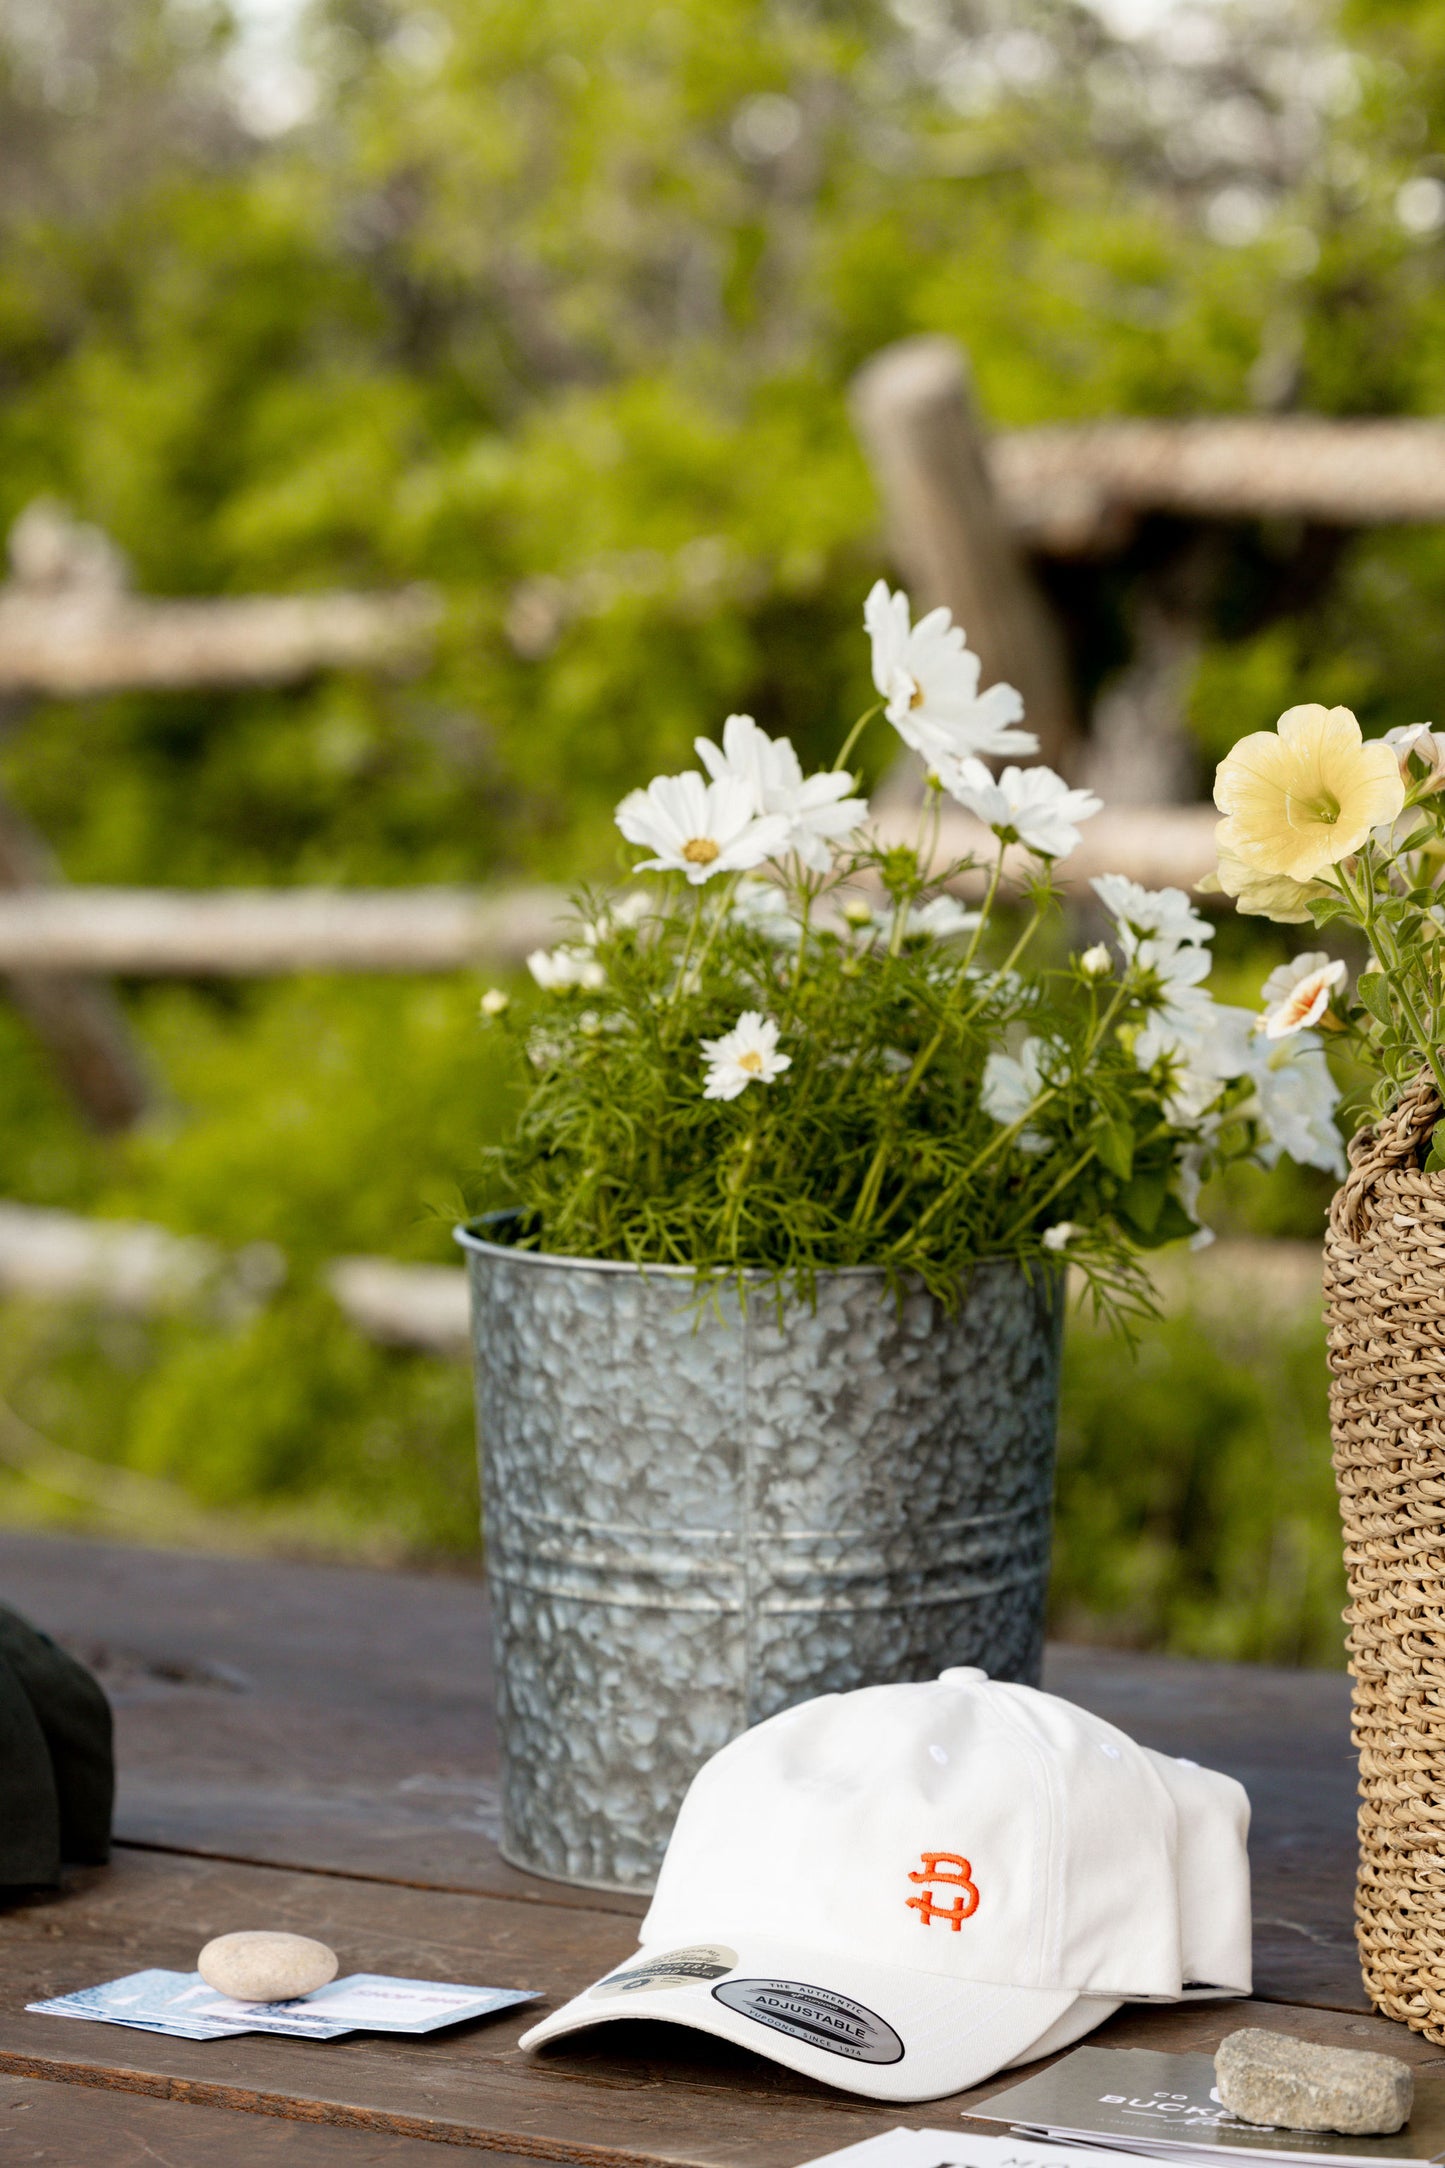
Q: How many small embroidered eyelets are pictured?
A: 3